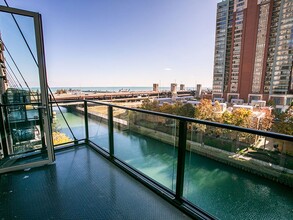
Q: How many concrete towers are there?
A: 4